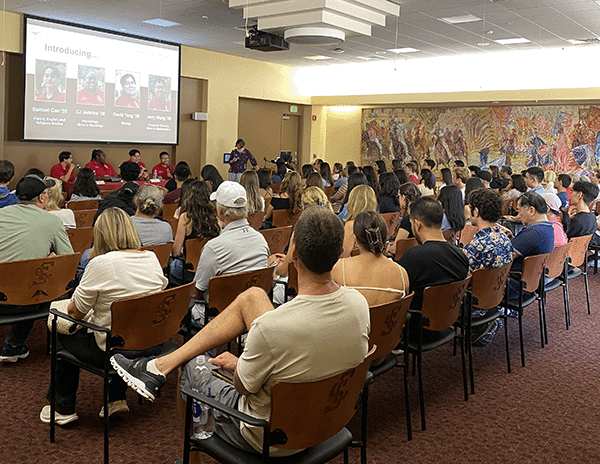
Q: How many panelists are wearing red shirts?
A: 4